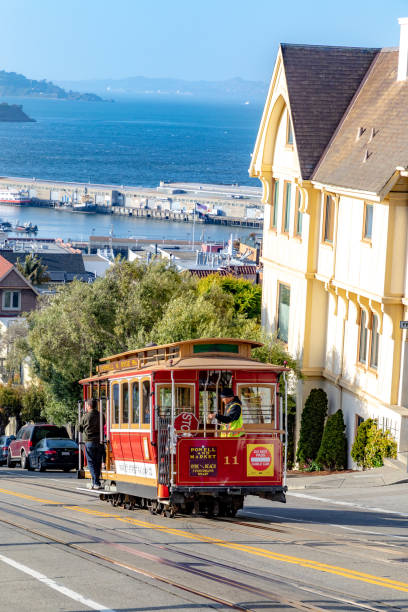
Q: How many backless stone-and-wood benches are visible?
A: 0